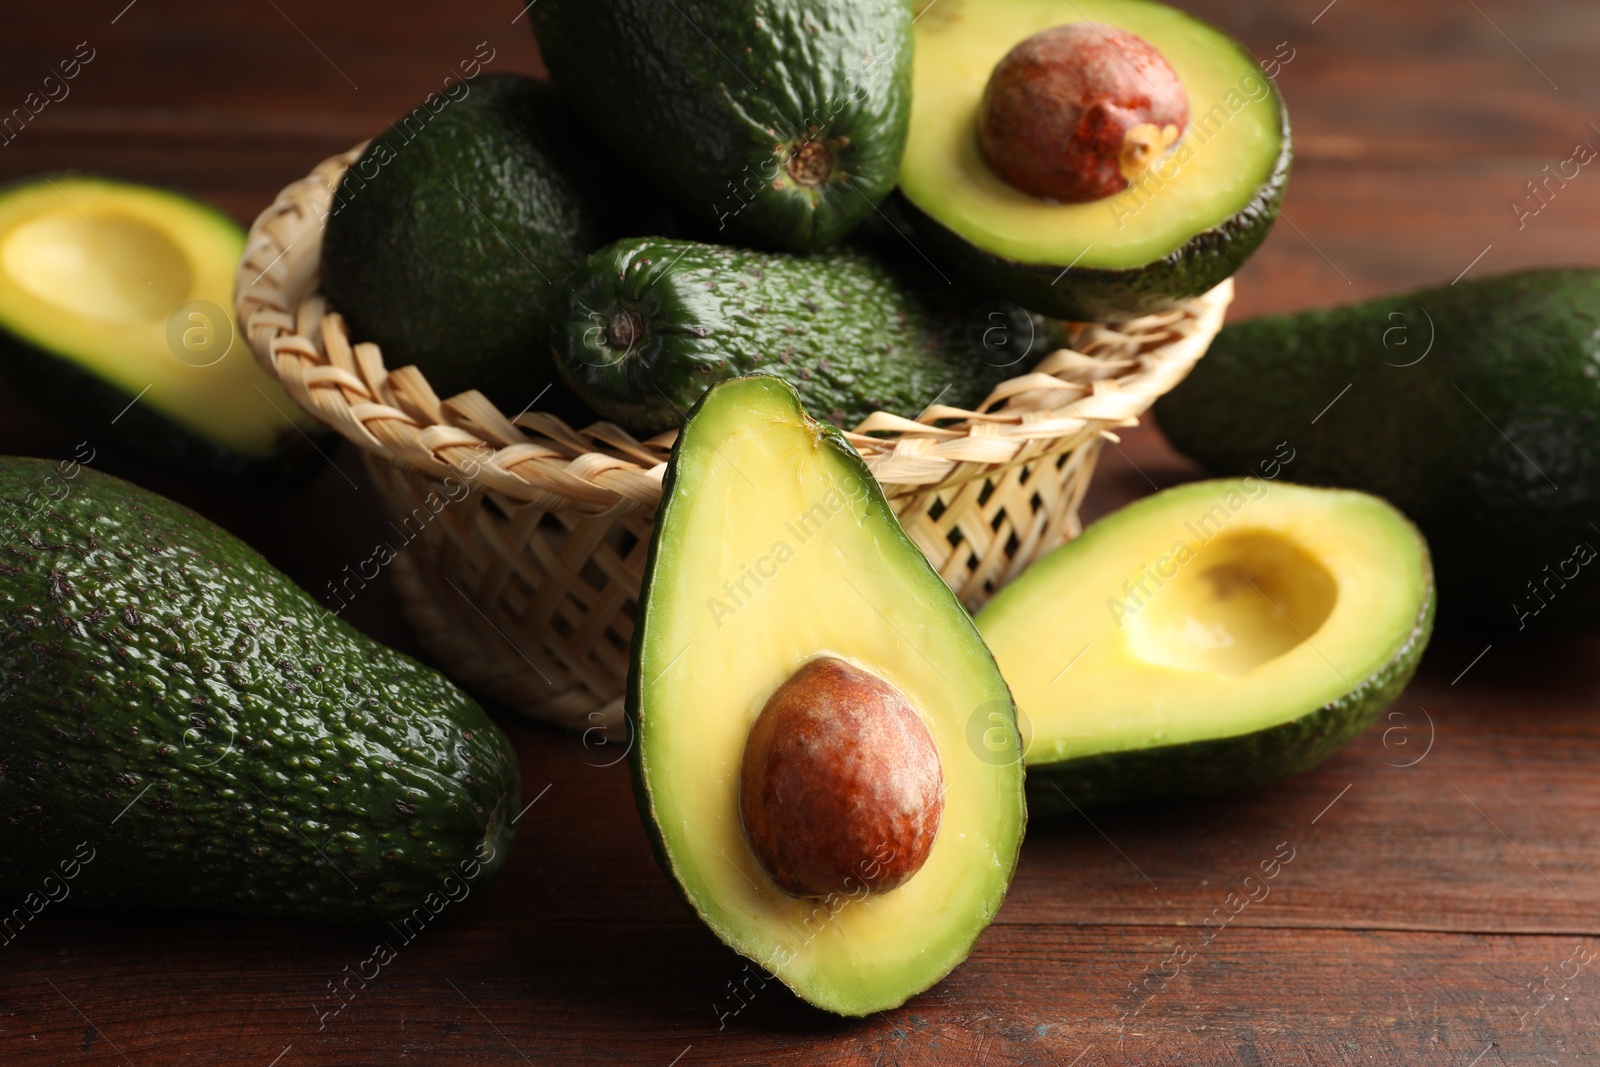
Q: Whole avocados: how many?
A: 5